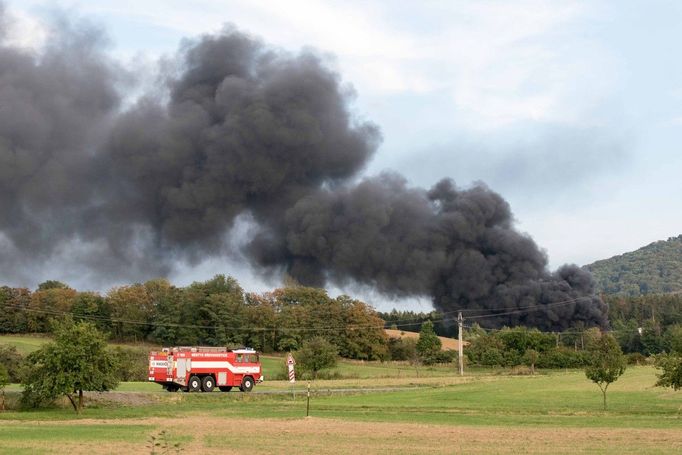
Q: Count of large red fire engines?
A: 1